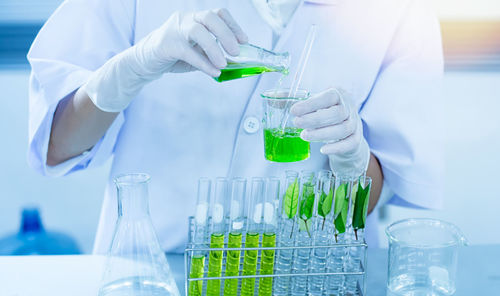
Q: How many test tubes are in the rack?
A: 10